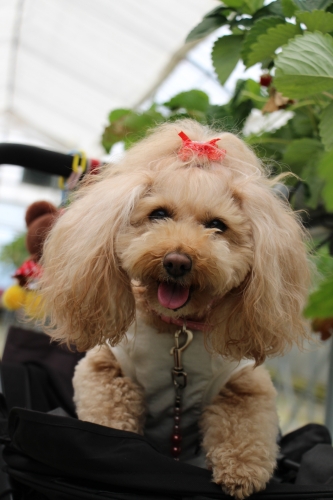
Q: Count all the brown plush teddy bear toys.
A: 1